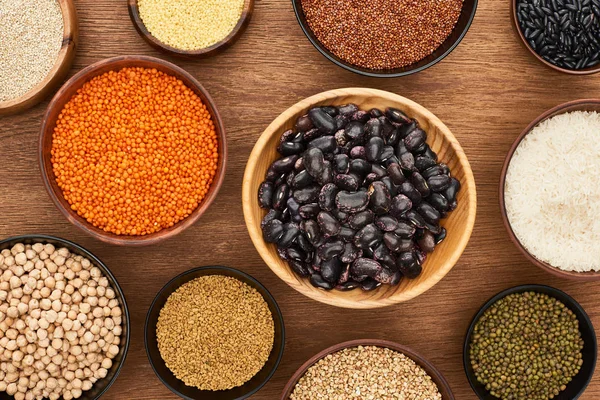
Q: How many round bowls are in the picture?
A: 11